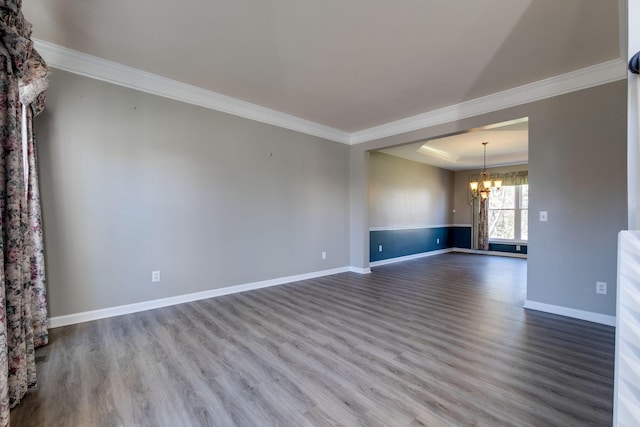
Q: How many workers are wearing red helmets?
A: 0